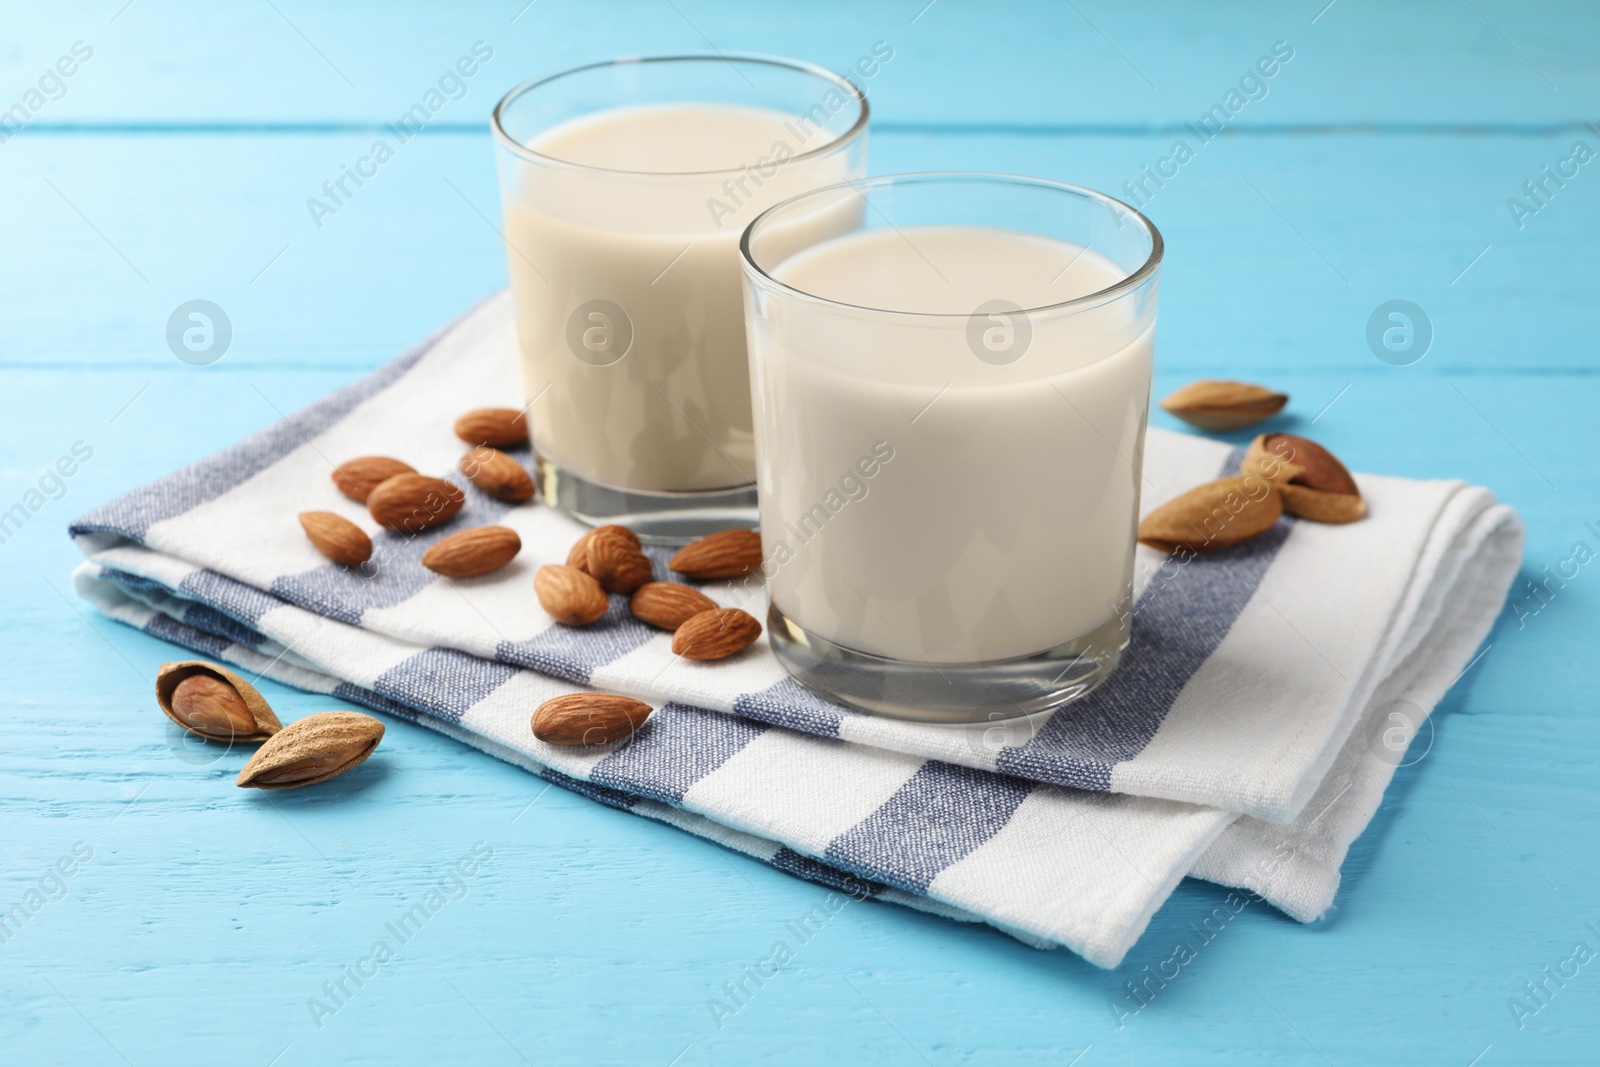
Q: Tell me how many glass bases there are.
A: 2